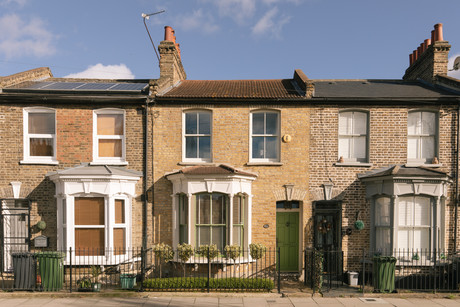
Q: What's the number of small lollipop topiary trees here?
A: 5